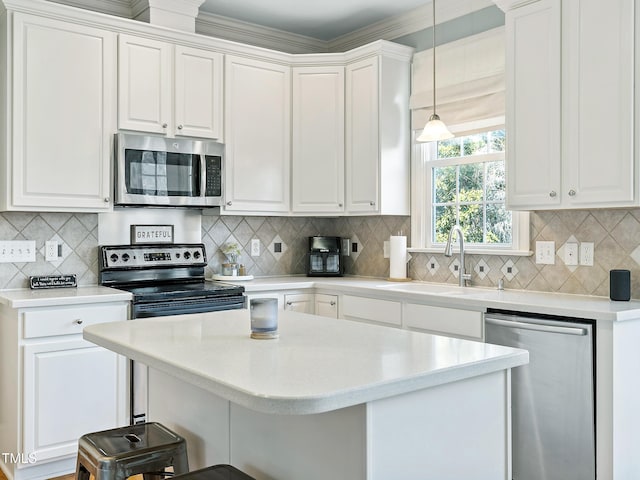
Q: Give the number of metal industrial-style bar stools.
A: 2